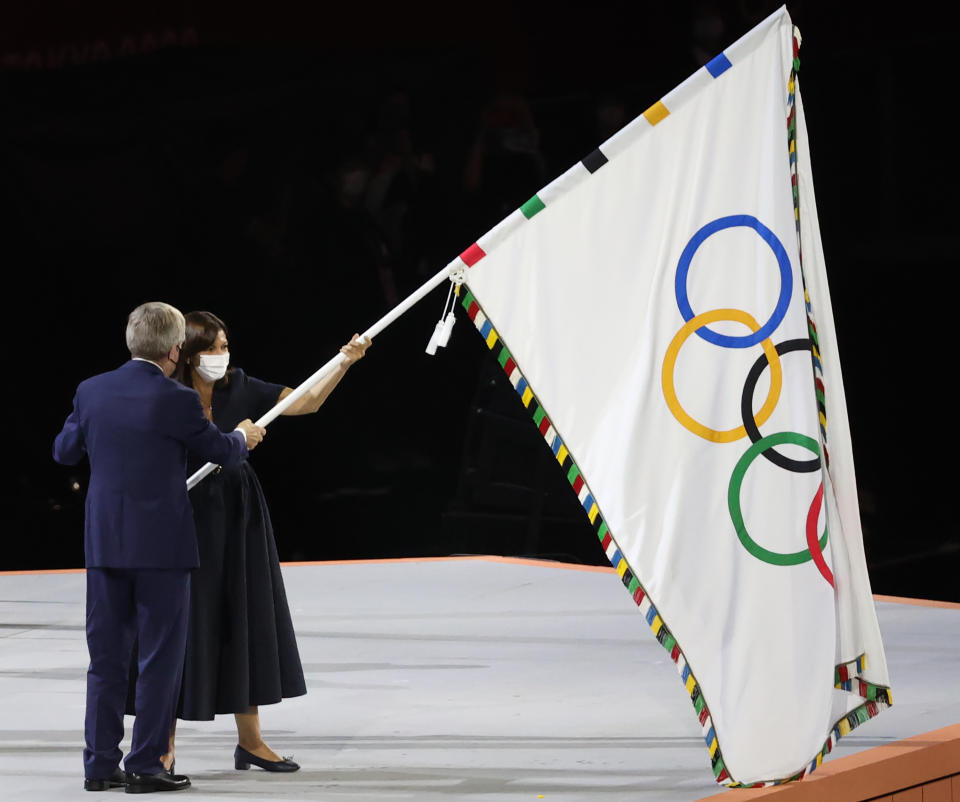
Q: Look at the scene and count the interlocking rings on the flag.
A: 5